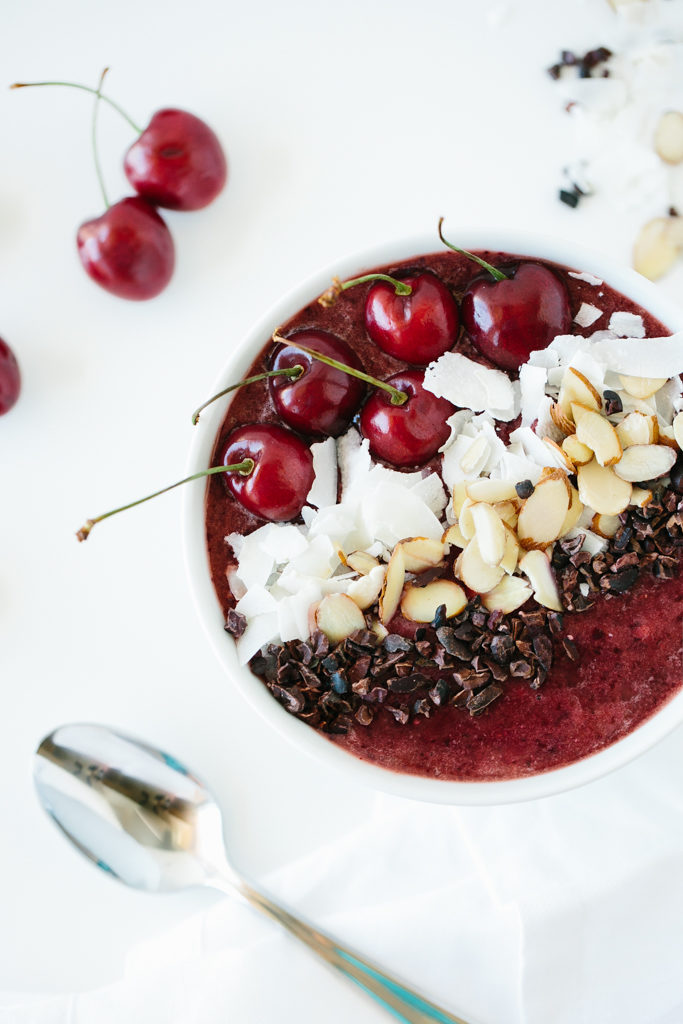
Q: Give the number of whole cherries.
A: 7